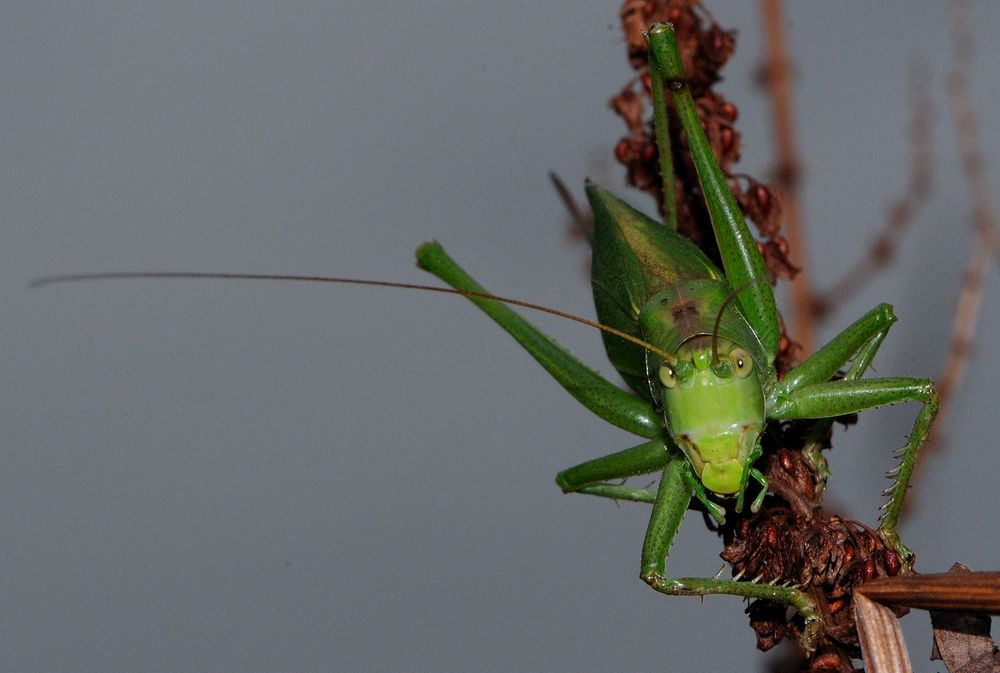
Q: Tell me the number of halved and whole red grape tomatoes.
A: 0